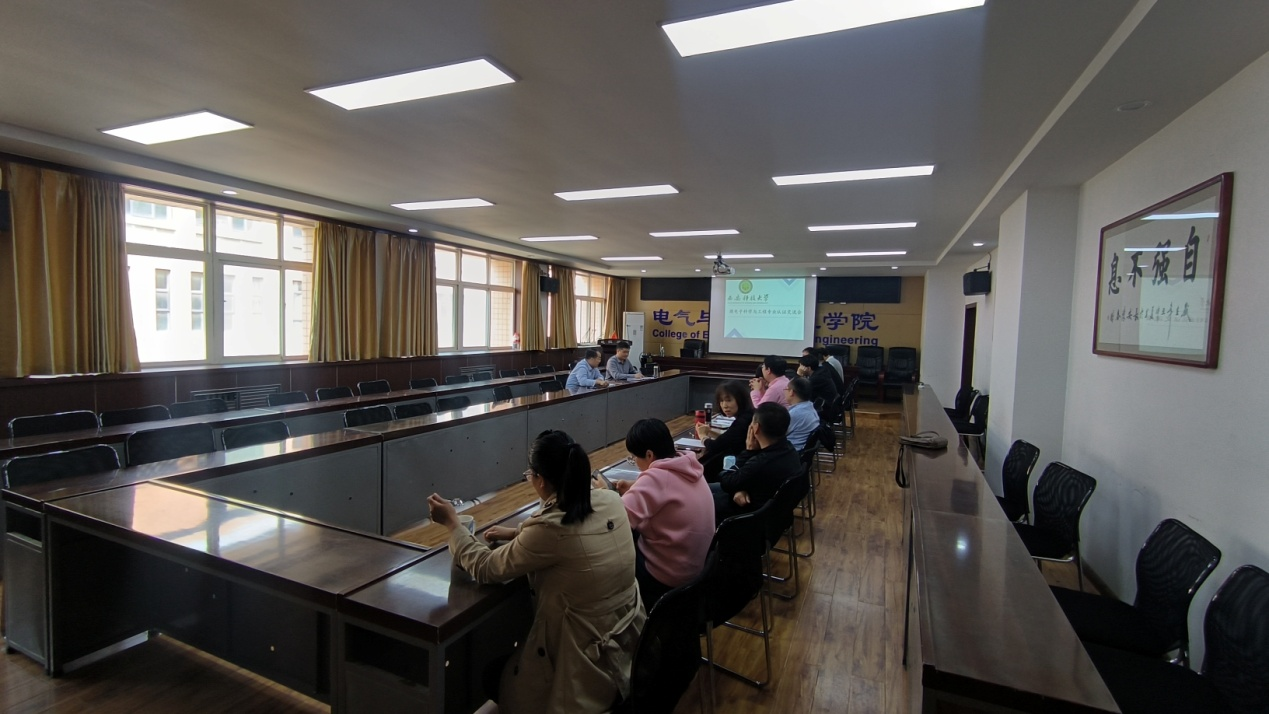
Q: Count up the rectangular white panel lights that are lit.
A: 12